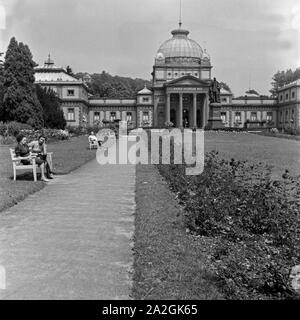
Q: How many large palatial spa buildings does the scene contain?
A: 1